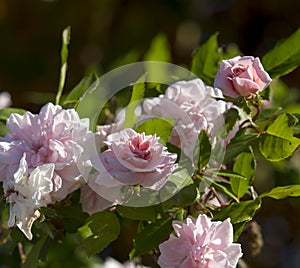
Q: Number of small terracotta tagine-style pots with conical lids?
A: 0